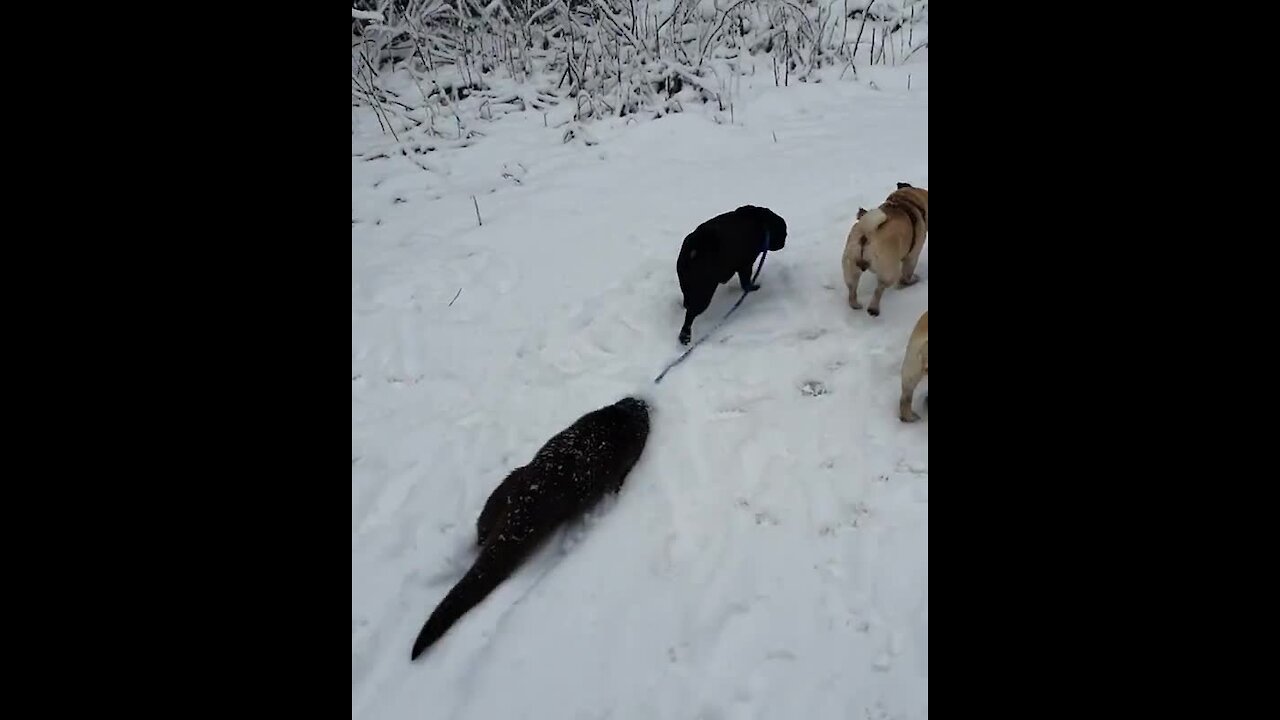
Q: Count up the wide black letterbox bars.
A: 2